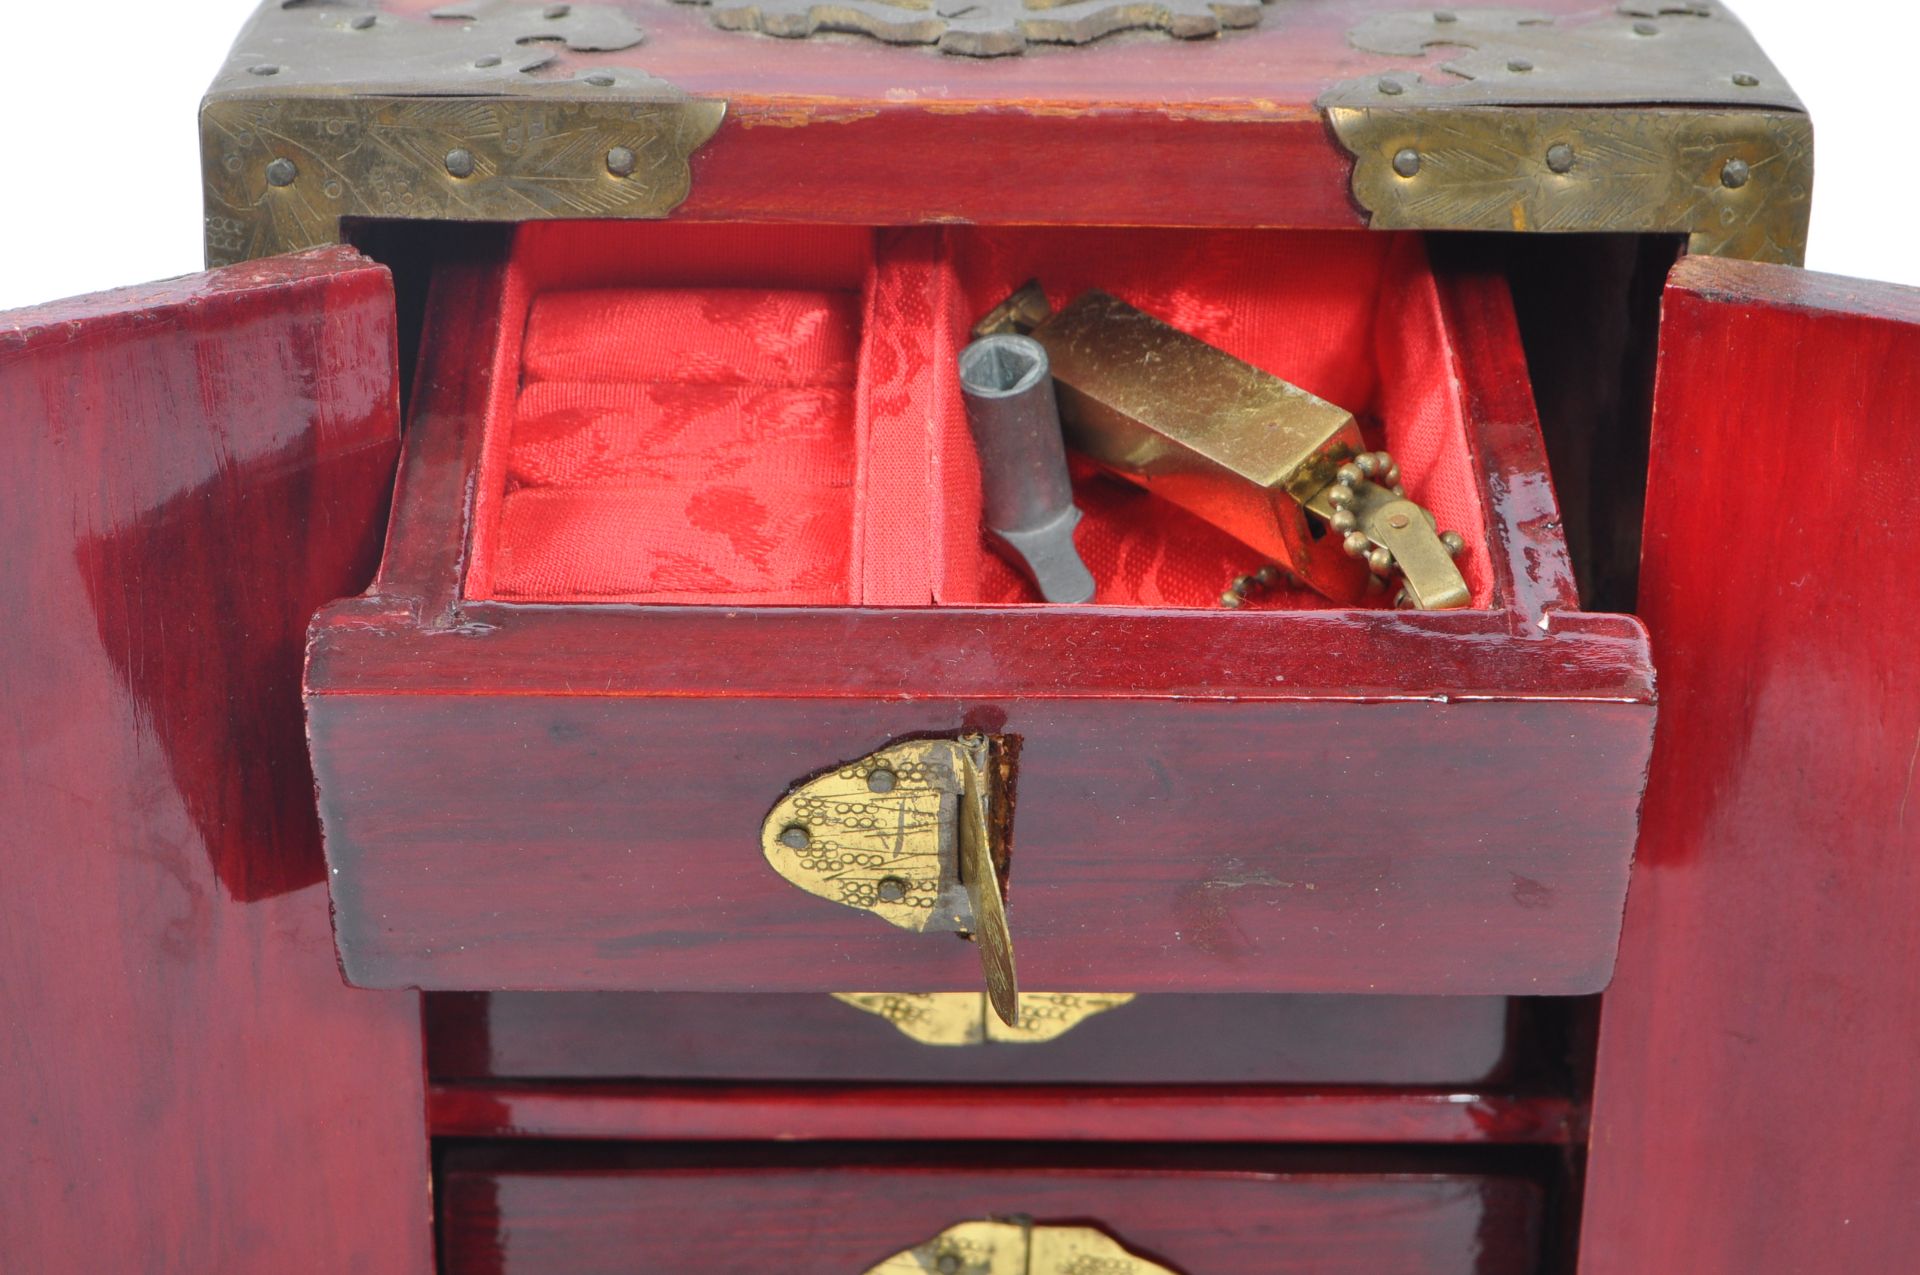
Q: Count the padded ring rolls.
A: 3